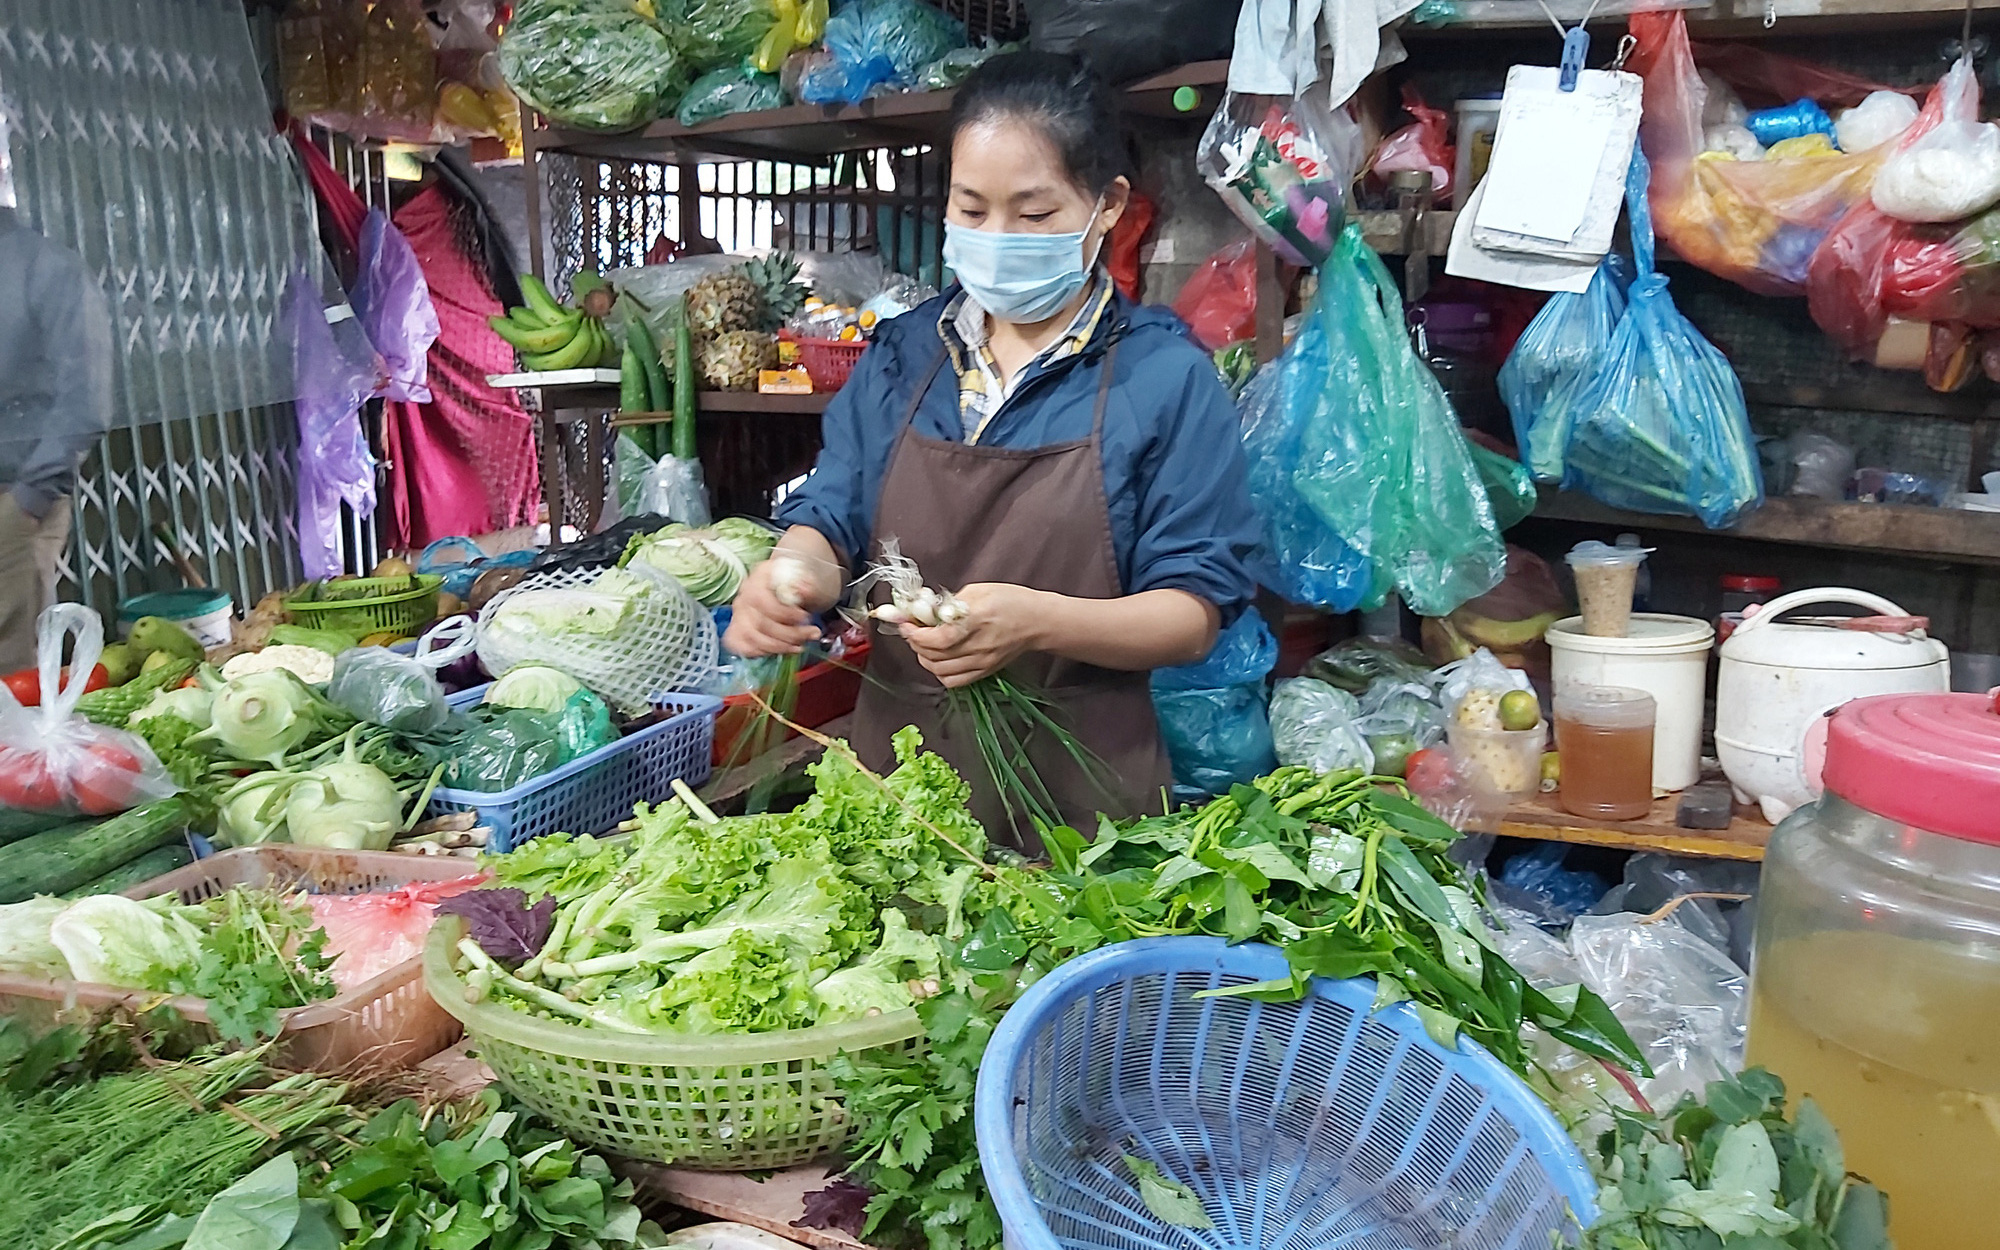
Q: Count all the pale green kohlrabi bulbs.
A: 4